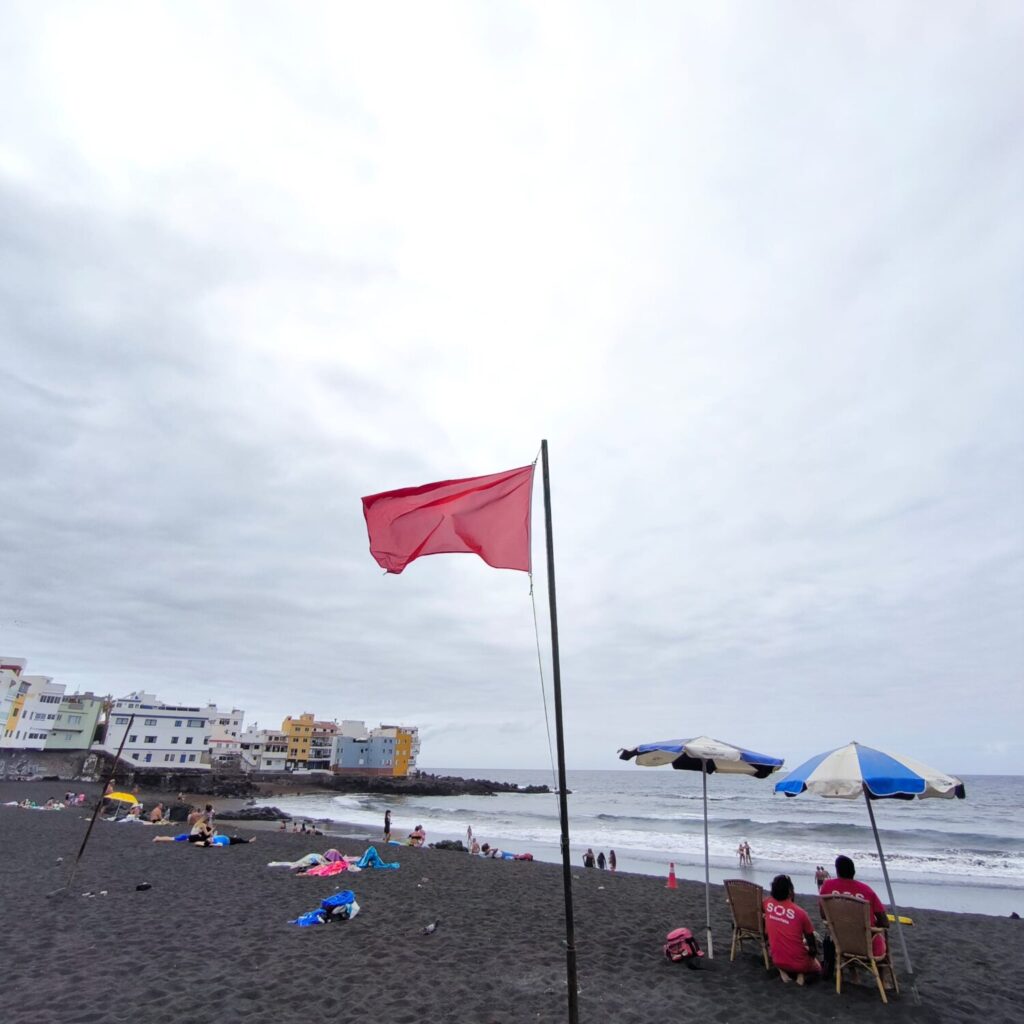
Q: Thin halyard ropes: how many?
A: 1